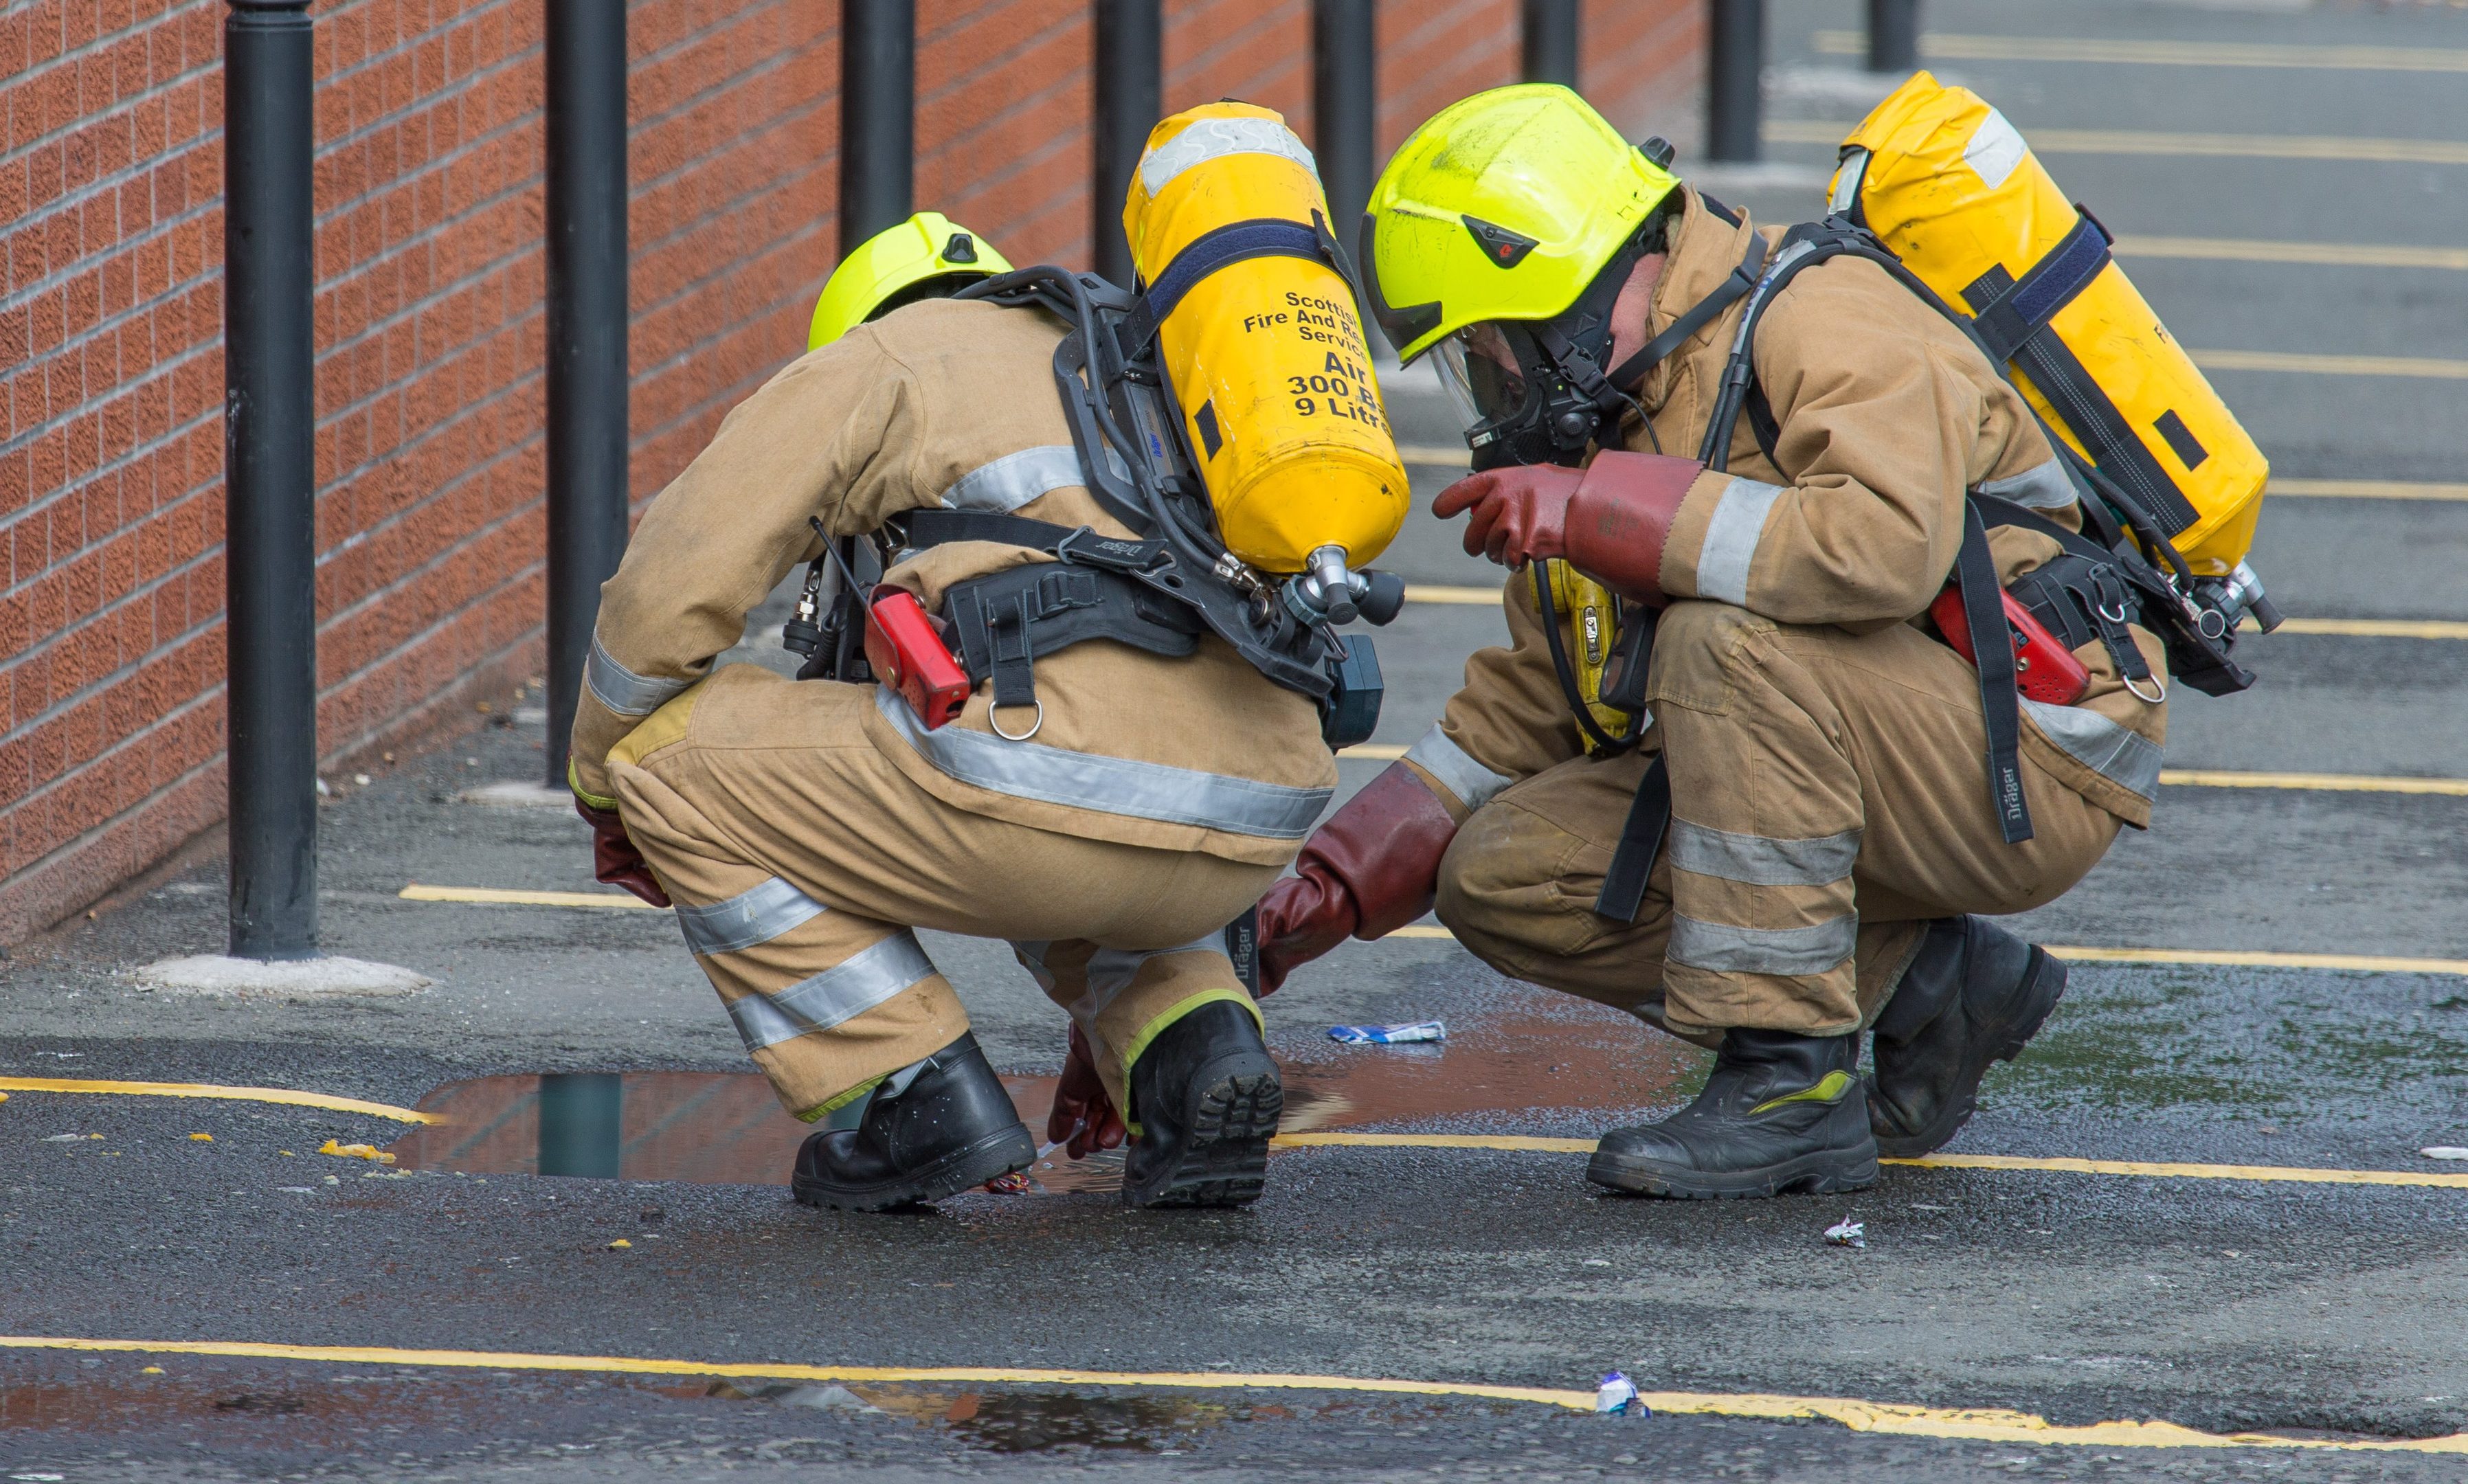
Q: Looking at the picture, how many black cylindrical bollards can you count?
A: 8